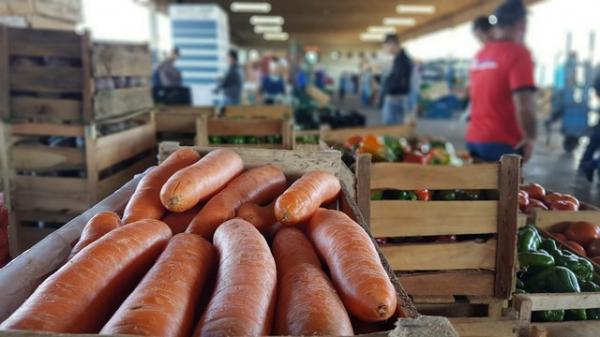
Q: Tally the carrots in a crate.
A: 11